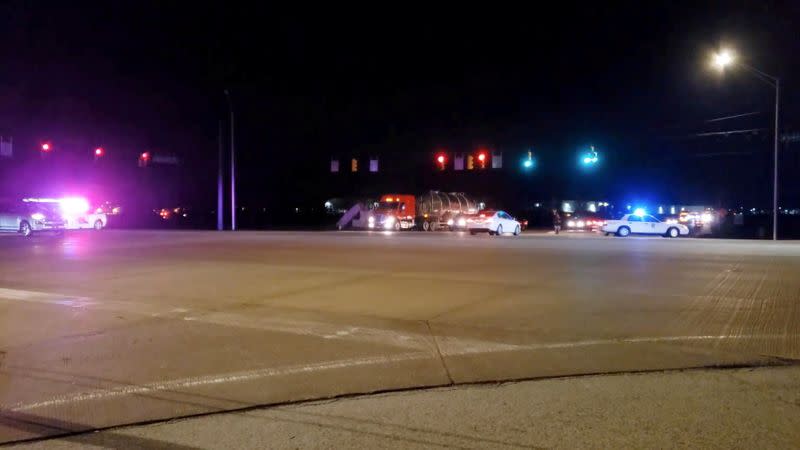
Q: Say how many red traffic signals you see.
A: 5